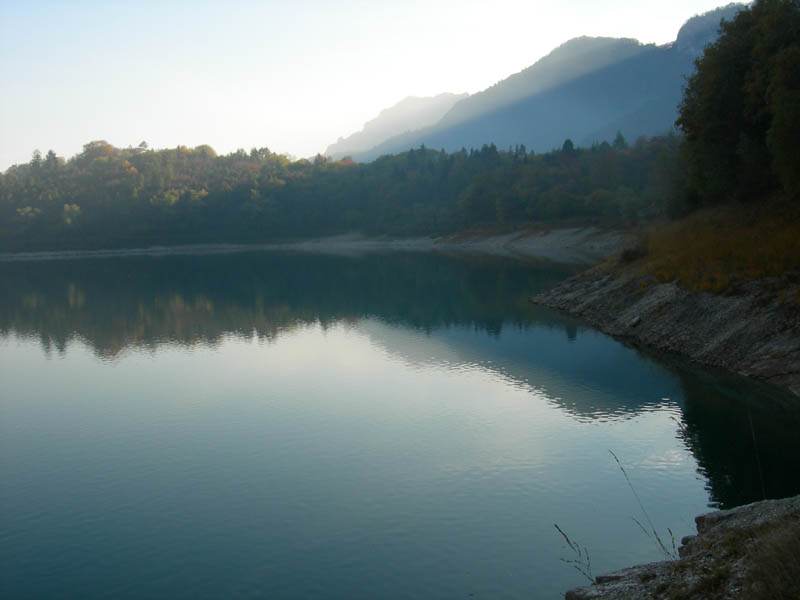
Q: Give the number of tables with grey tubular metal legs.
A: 0